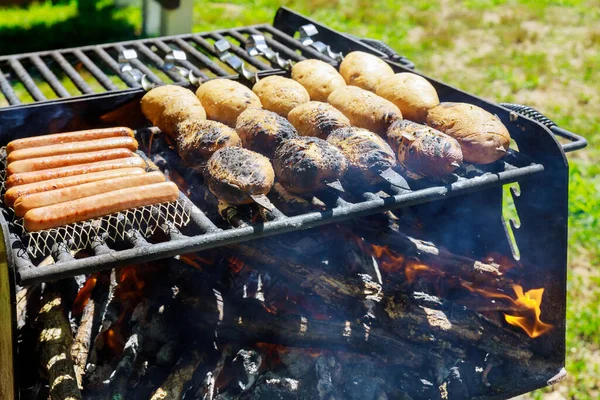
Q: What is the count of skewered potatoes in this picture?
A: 15